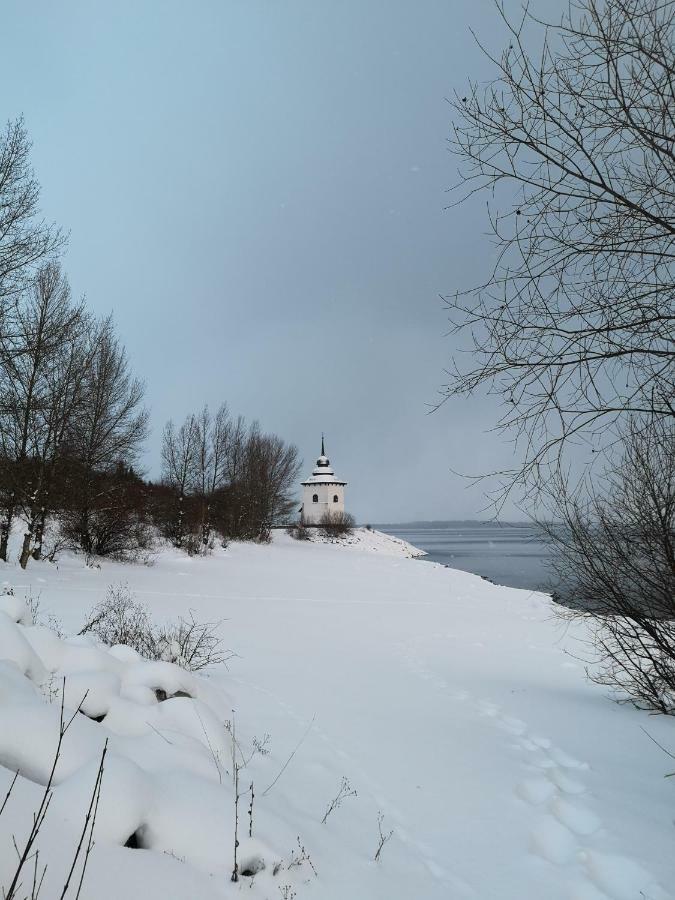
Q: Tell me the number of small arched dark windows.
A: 2